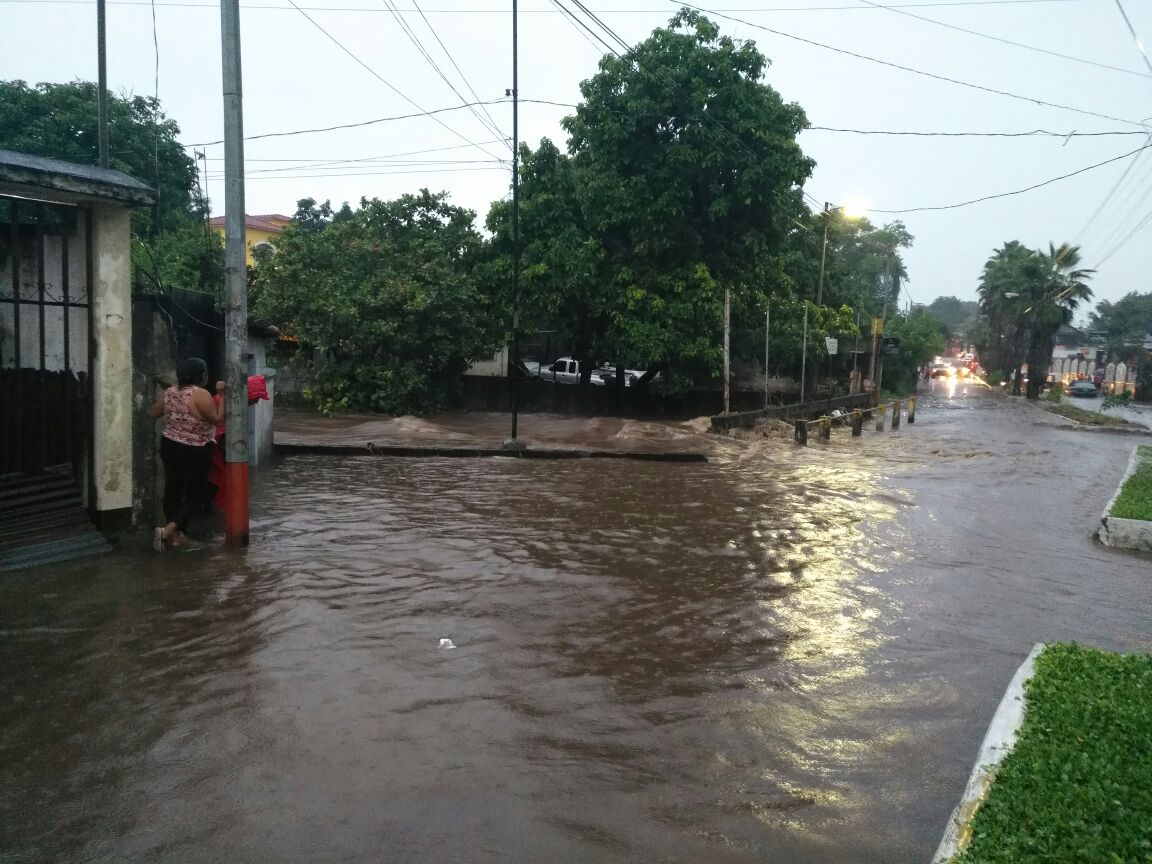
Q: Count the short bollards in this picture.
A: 6